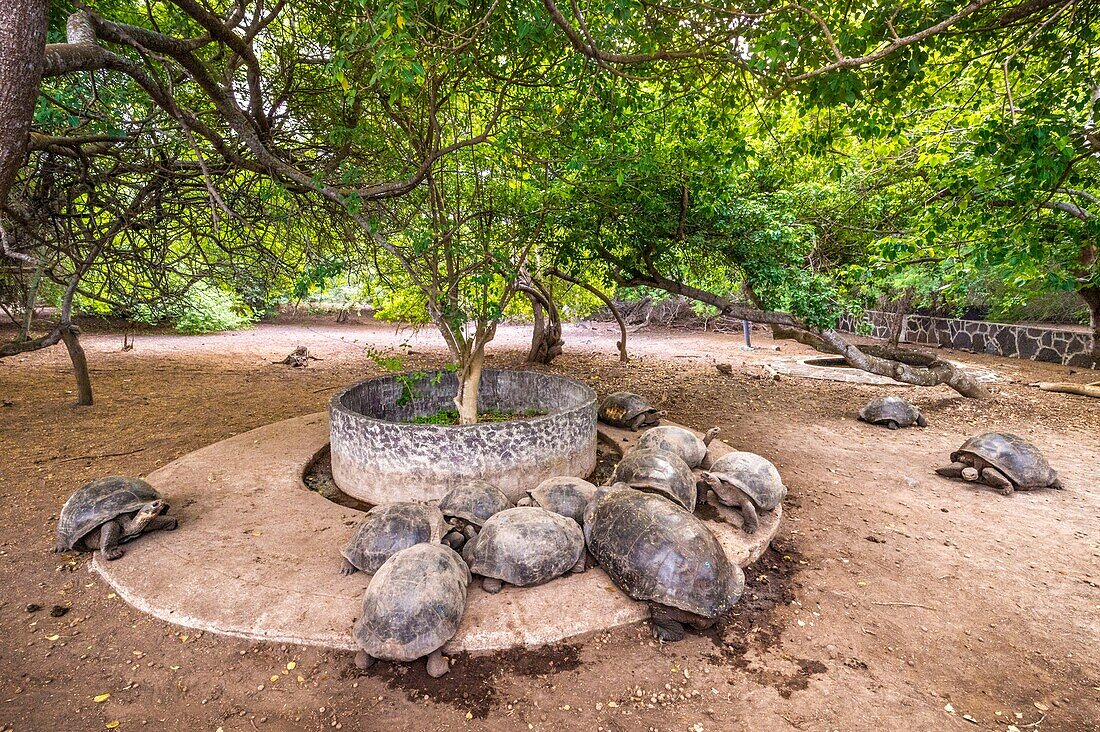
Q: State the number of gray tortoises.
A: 13